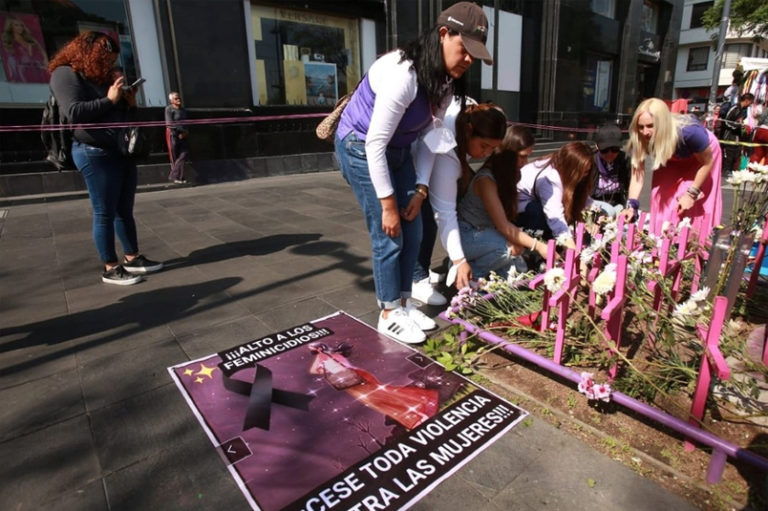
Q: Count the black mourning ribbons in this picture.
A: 1